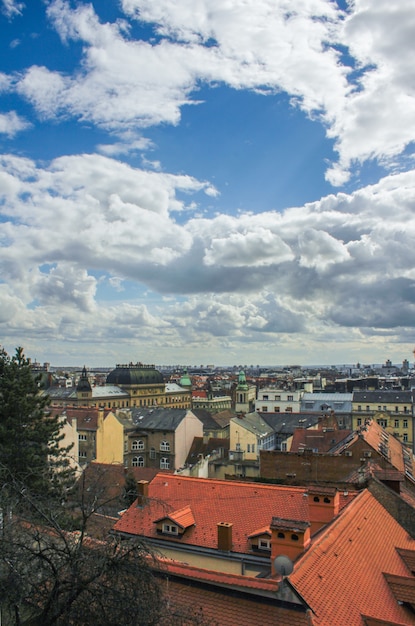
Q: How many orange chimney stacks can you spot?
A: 4